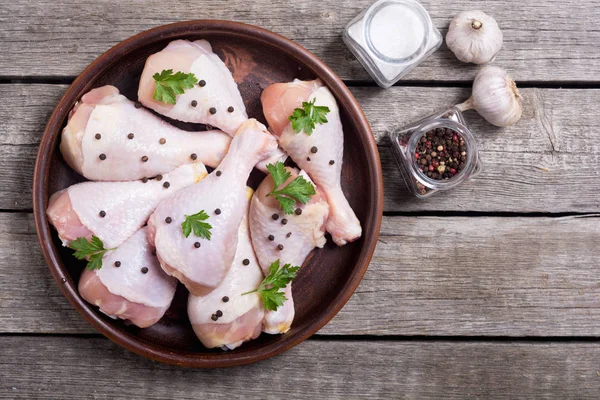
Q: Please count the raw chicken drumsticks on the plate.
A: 8